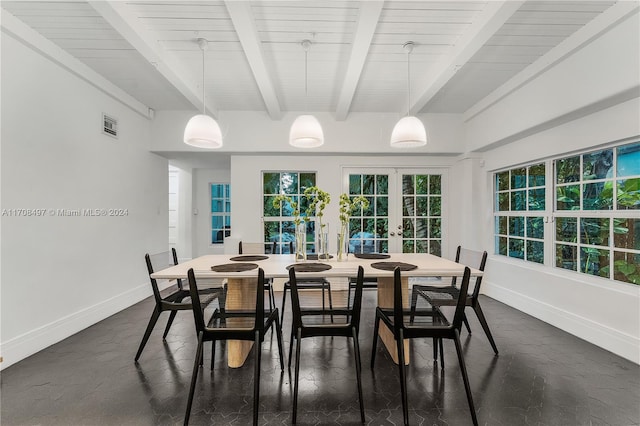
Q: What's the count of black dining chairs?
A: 8